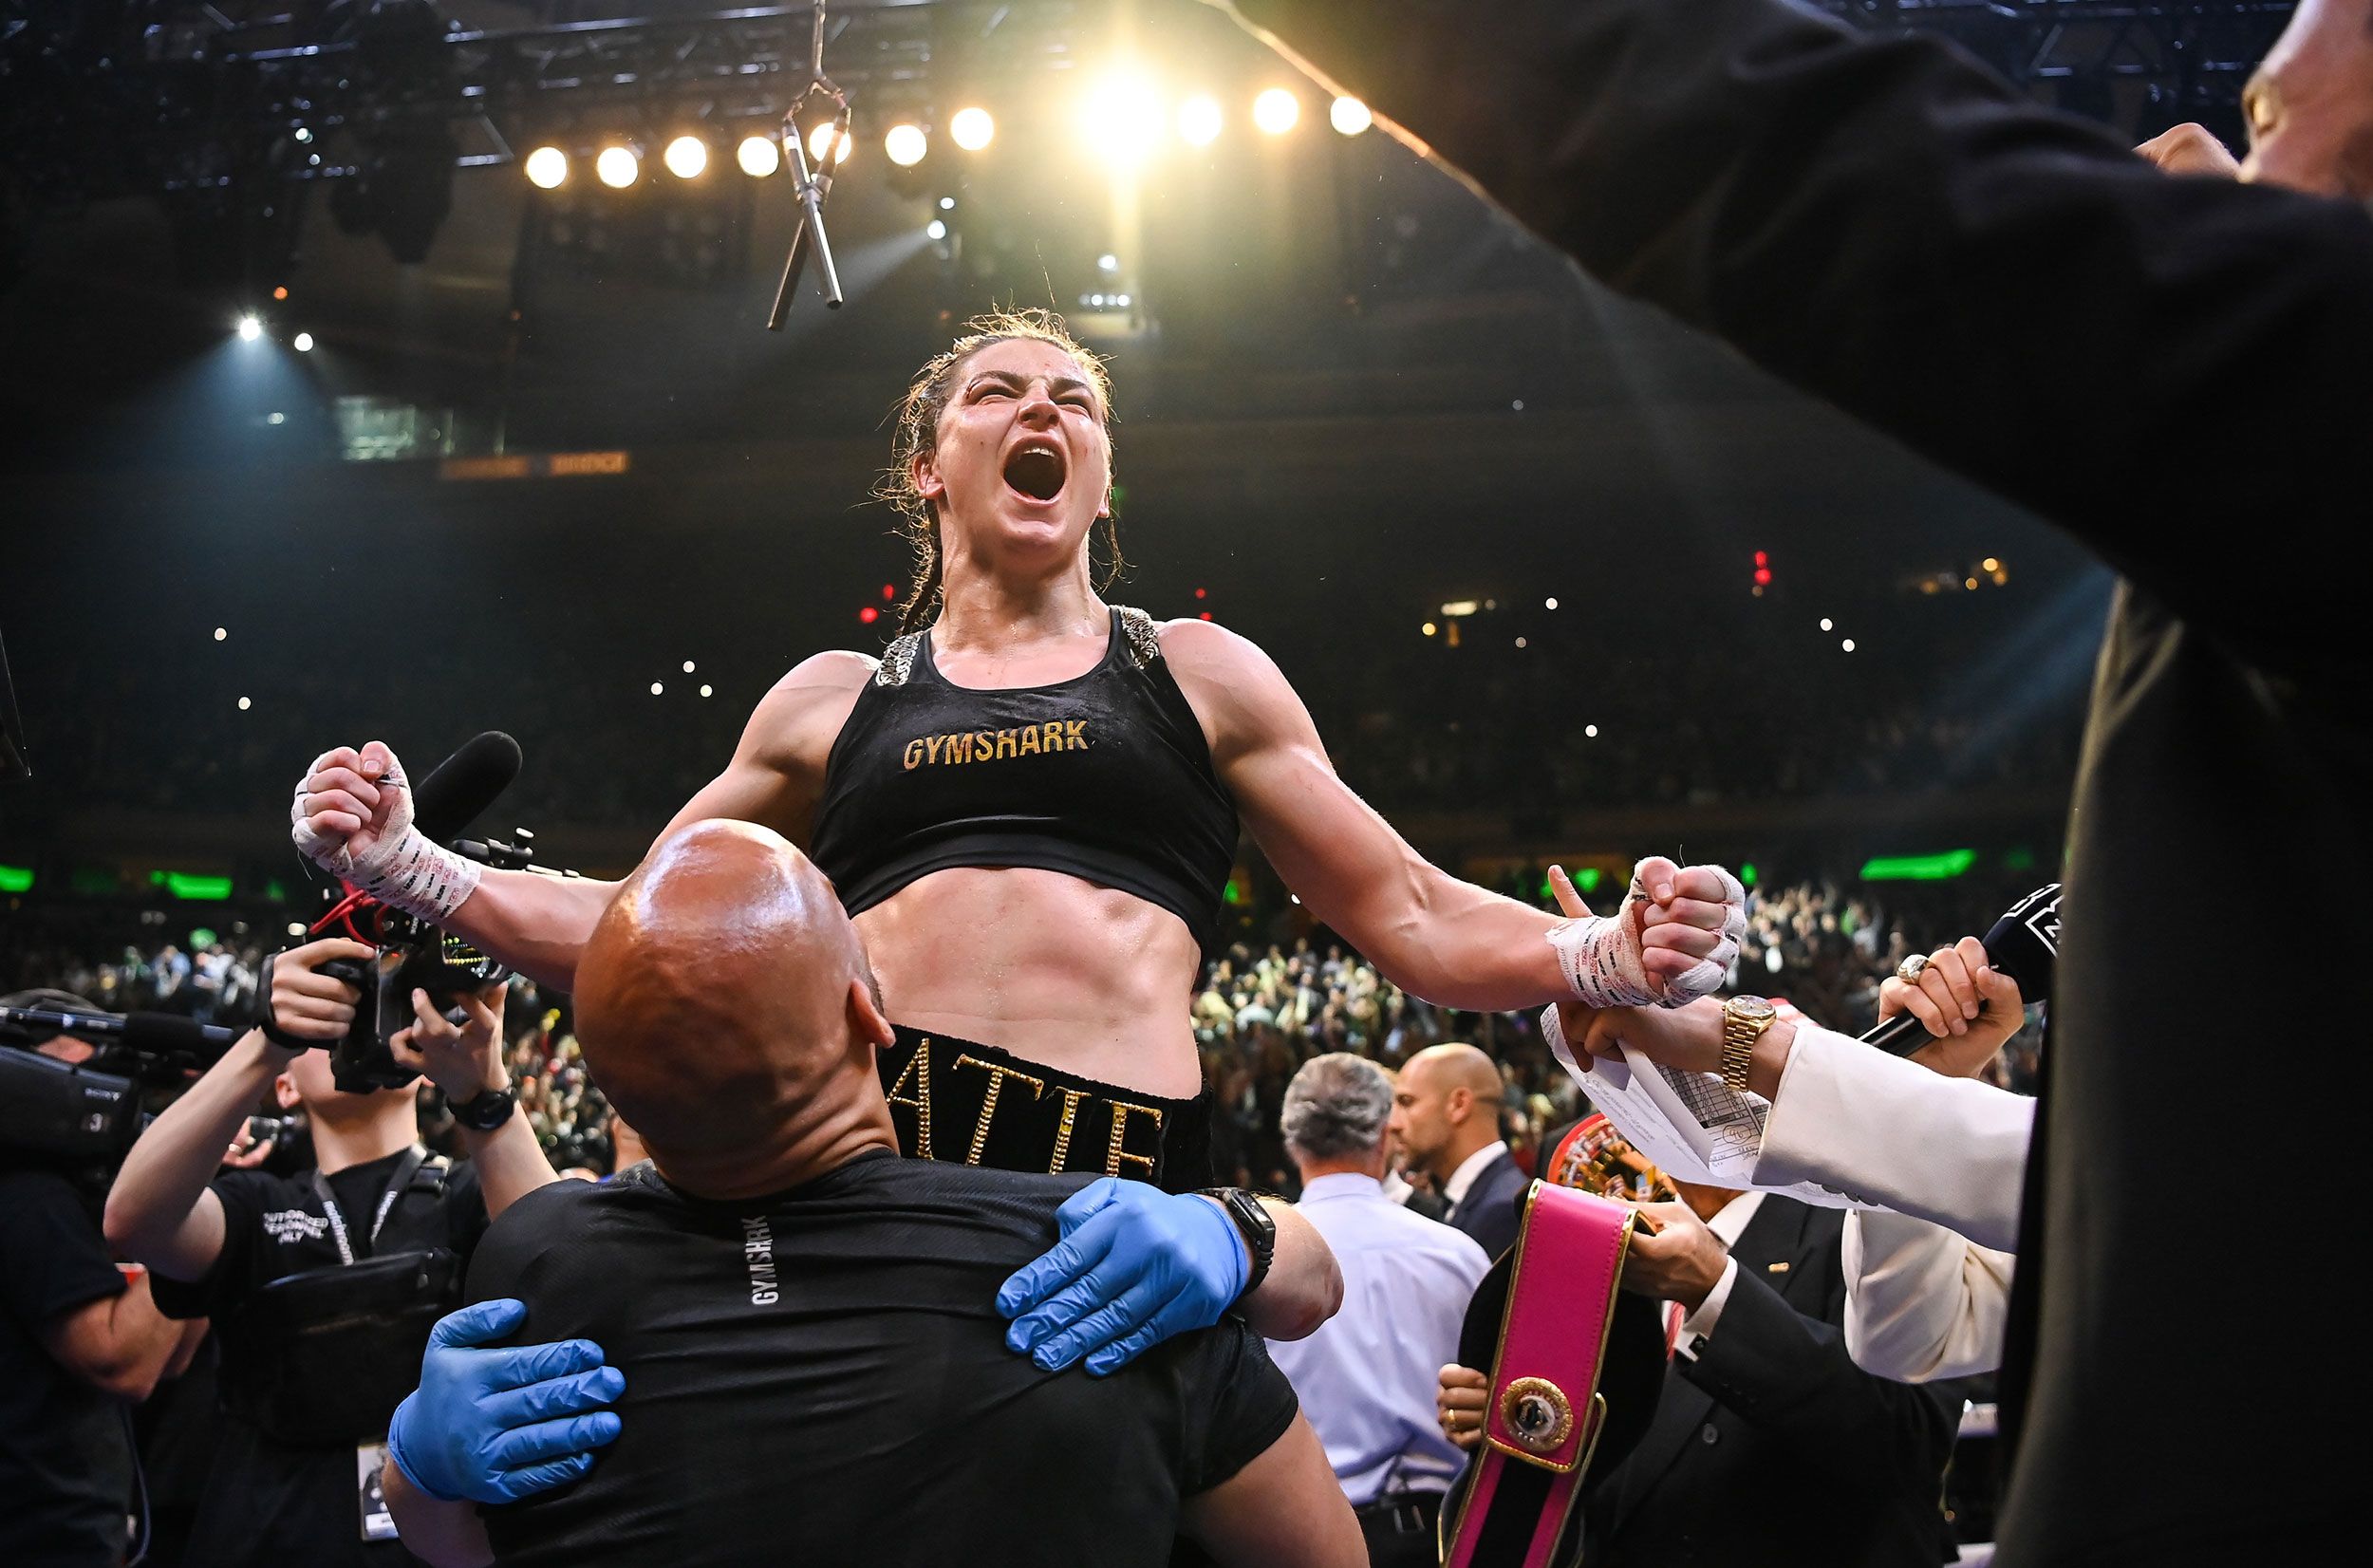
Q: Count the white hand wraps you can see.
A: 2